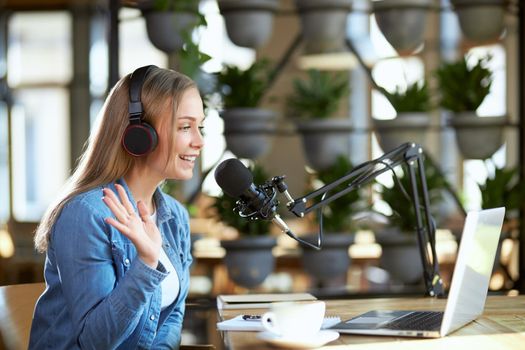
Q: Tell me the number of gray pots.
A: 12